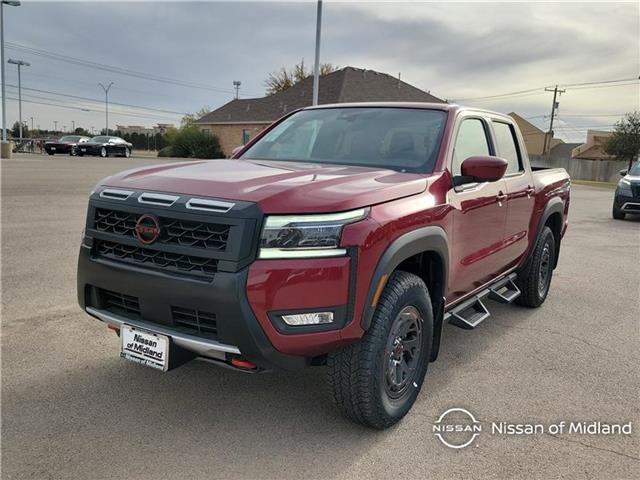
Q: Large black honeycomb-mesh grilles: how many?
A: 1